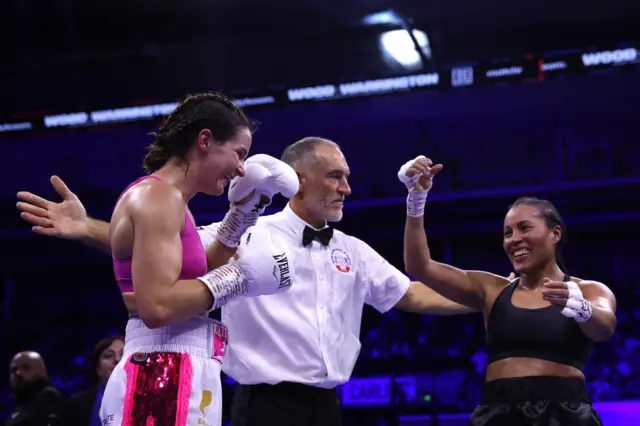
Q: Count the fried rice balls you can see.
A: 0